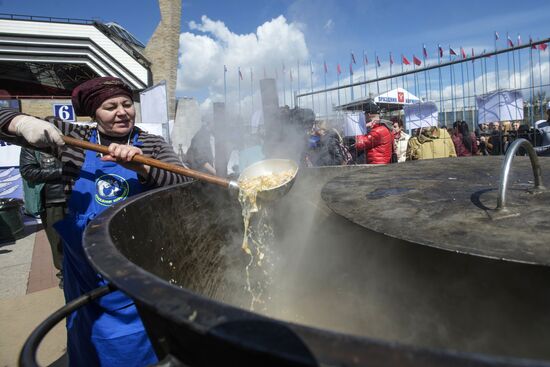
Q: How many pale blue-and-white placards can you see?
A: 3